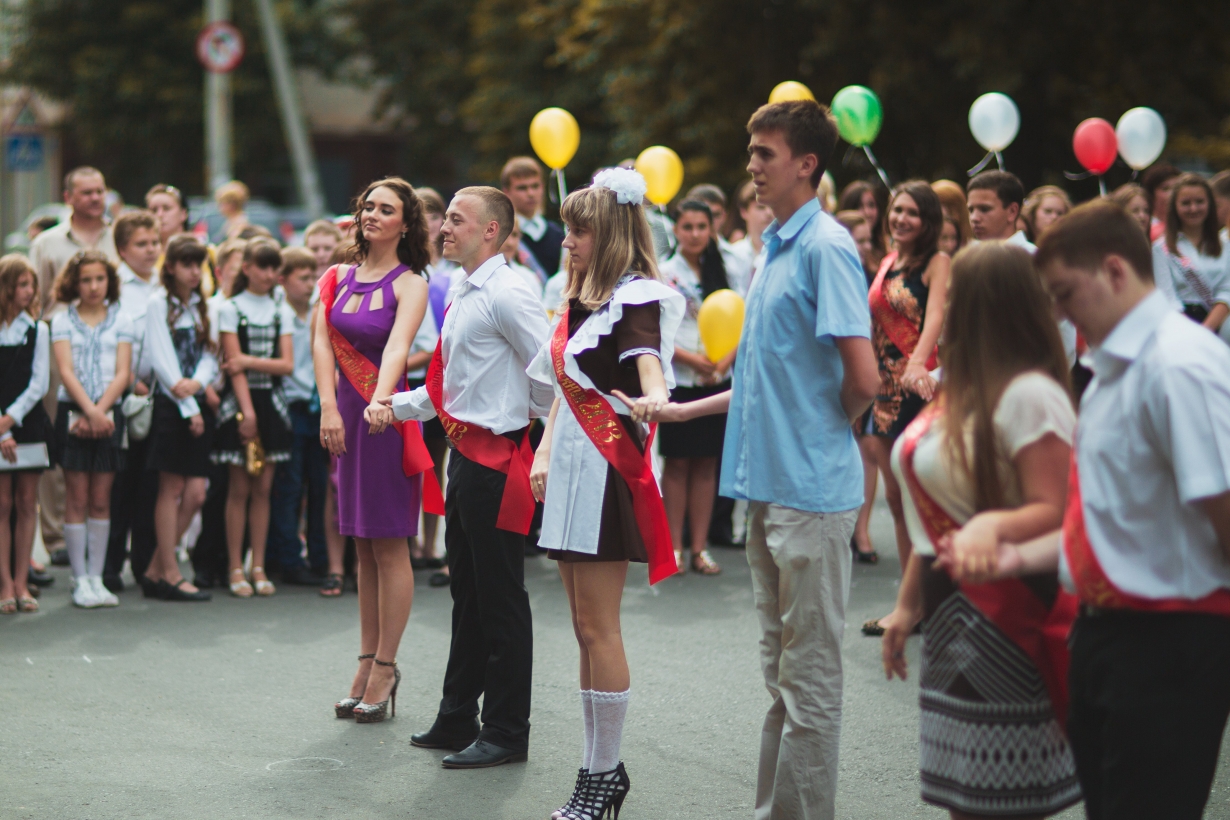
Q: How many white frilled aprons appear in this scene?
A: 1